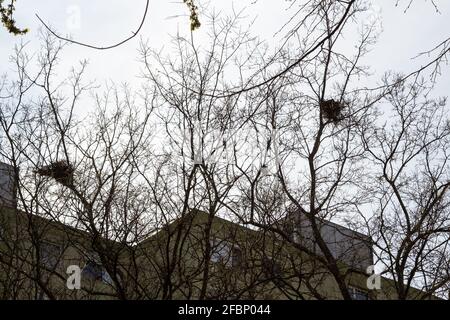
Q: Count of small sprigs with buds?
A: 2